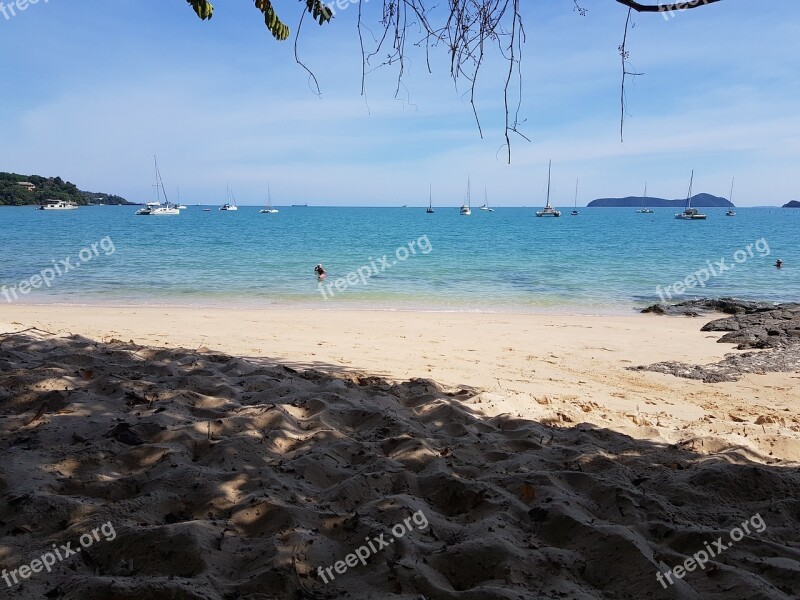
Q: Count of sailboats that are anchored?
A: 12